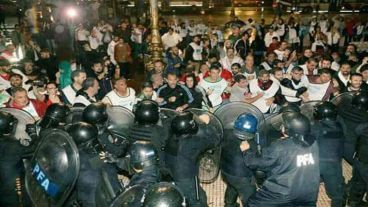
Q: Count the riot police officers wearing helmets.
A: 12